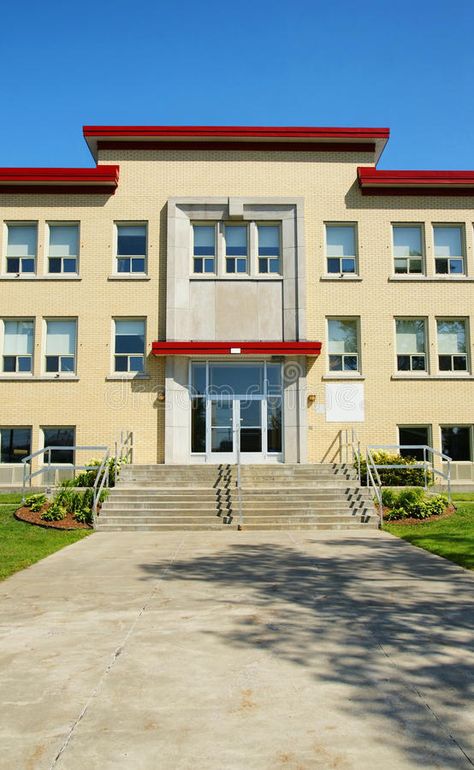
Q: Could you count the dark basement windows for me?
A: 4